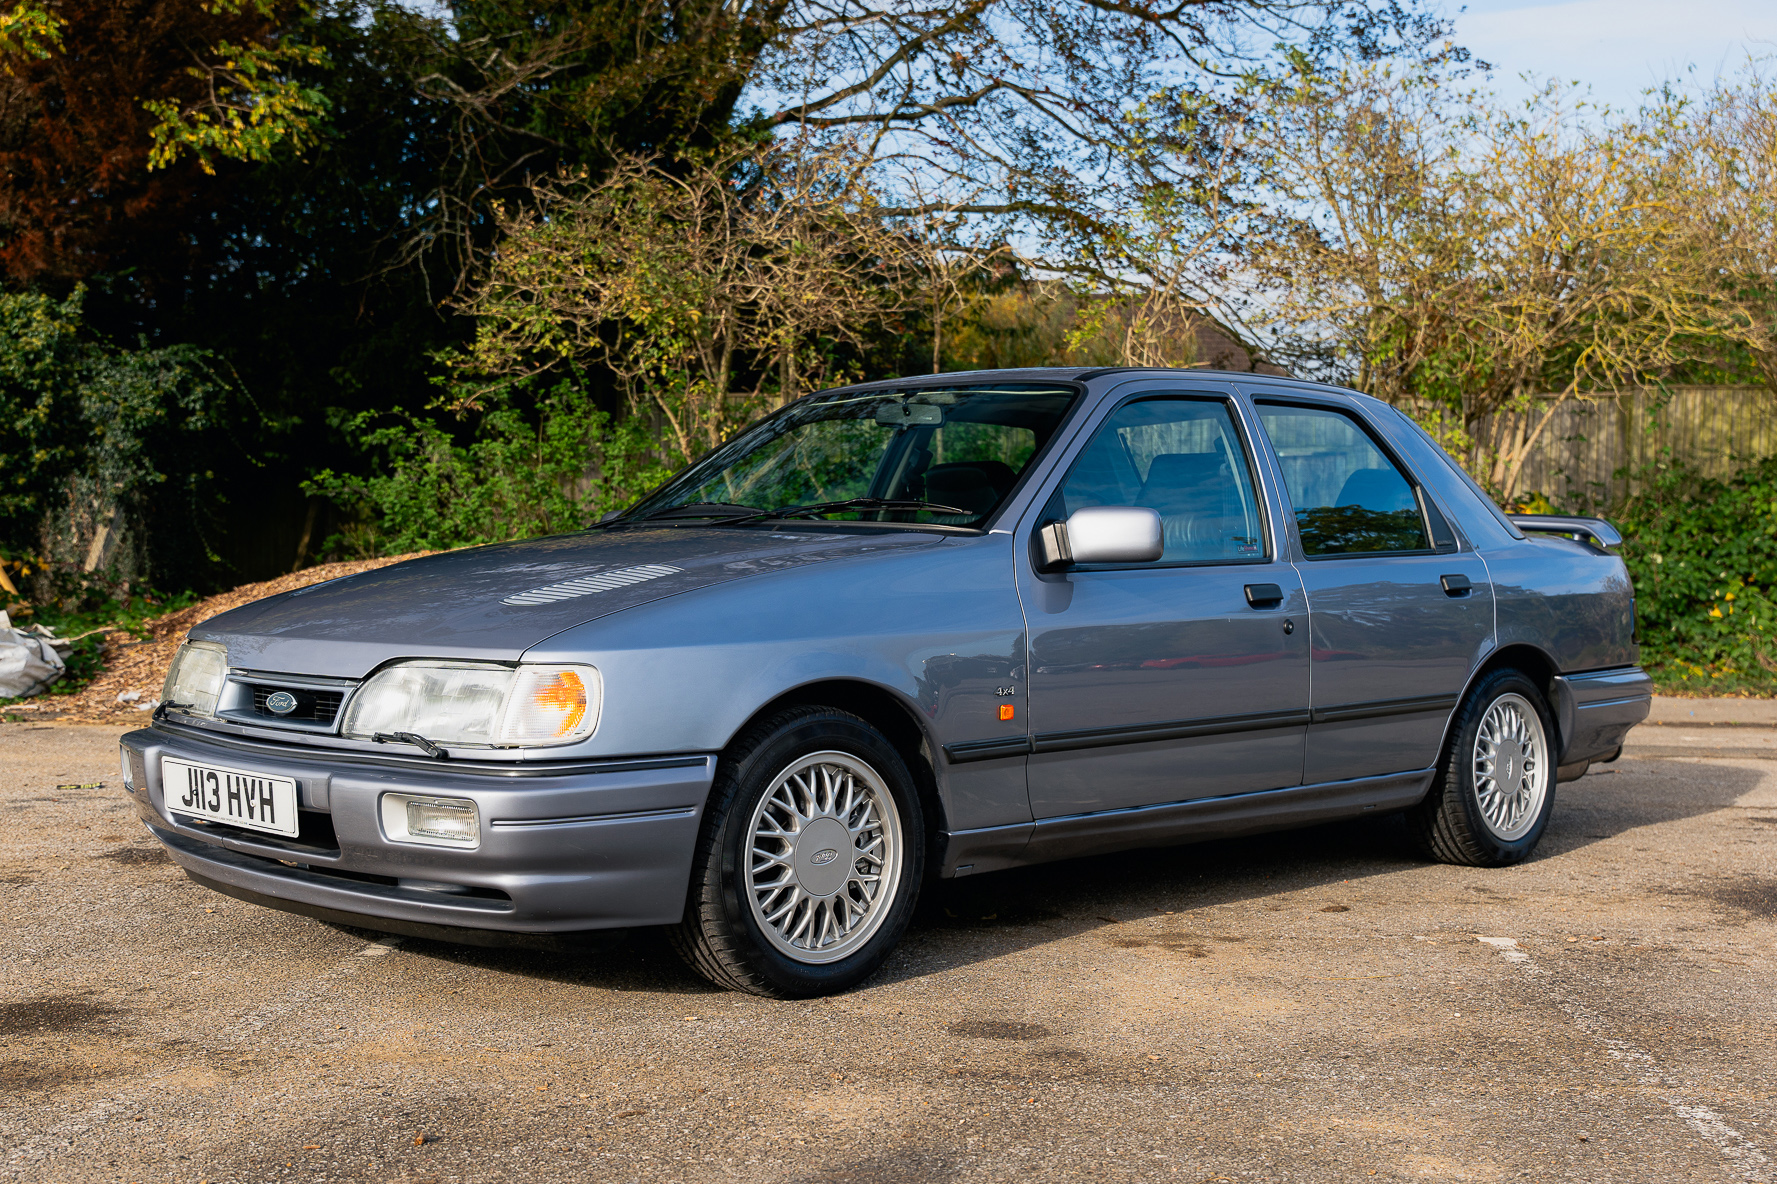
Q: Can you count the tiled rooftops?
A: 1